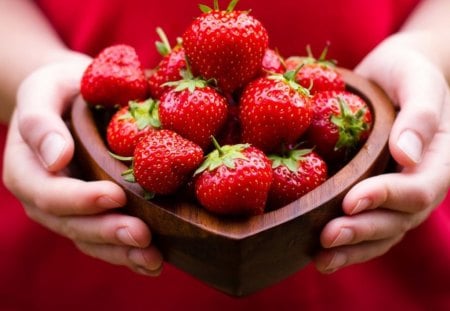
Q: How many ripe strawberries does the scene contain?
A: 12